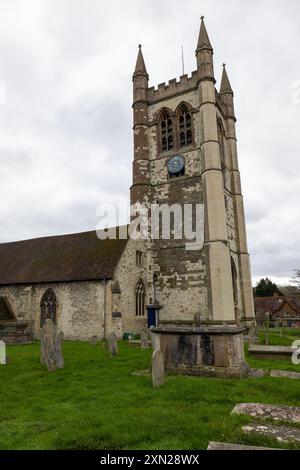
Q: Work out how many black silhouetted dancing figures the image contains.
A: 0